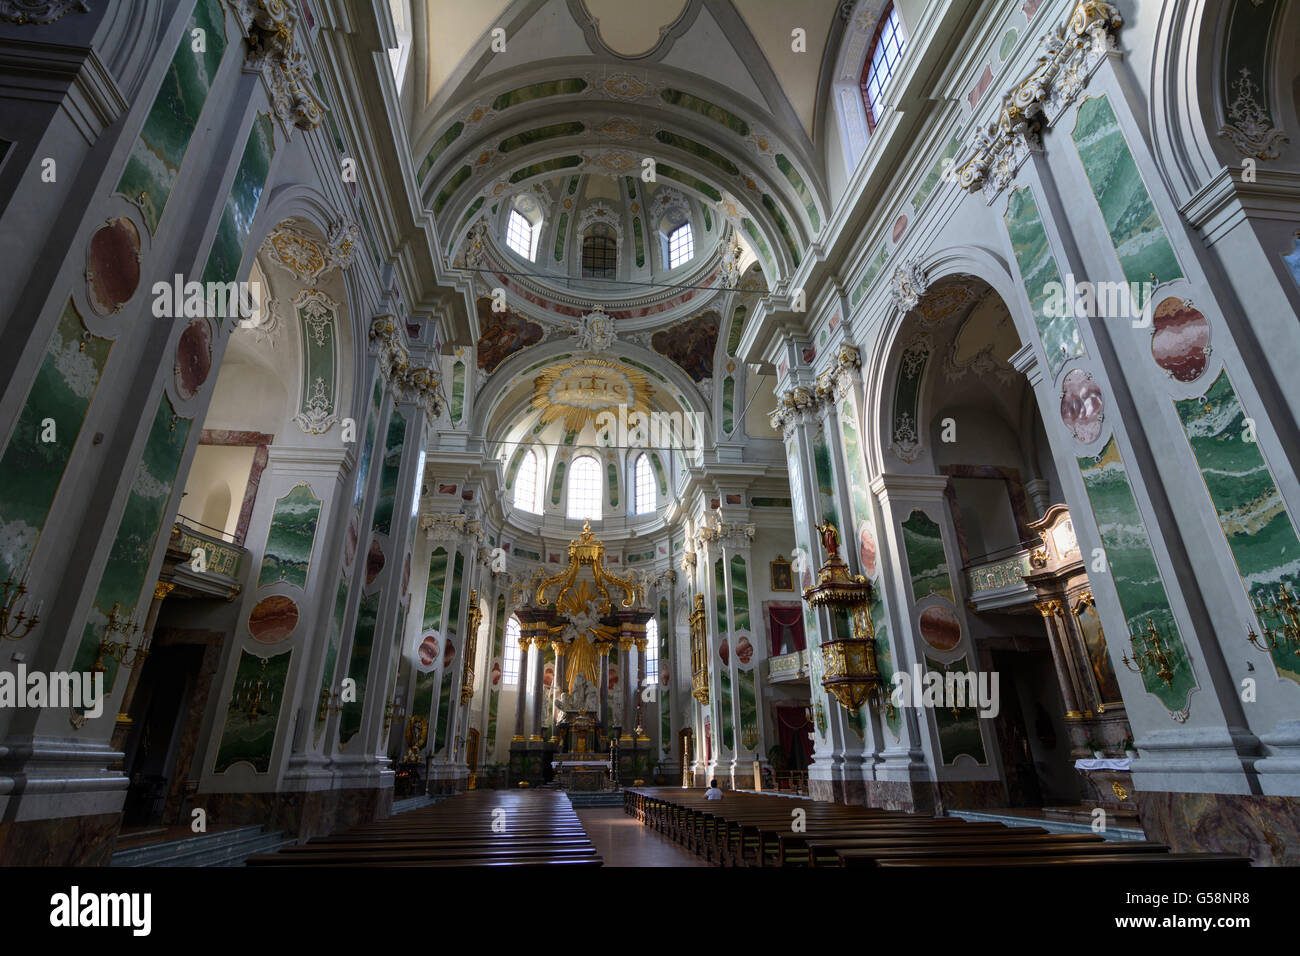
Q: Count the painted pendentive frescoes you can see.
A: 2